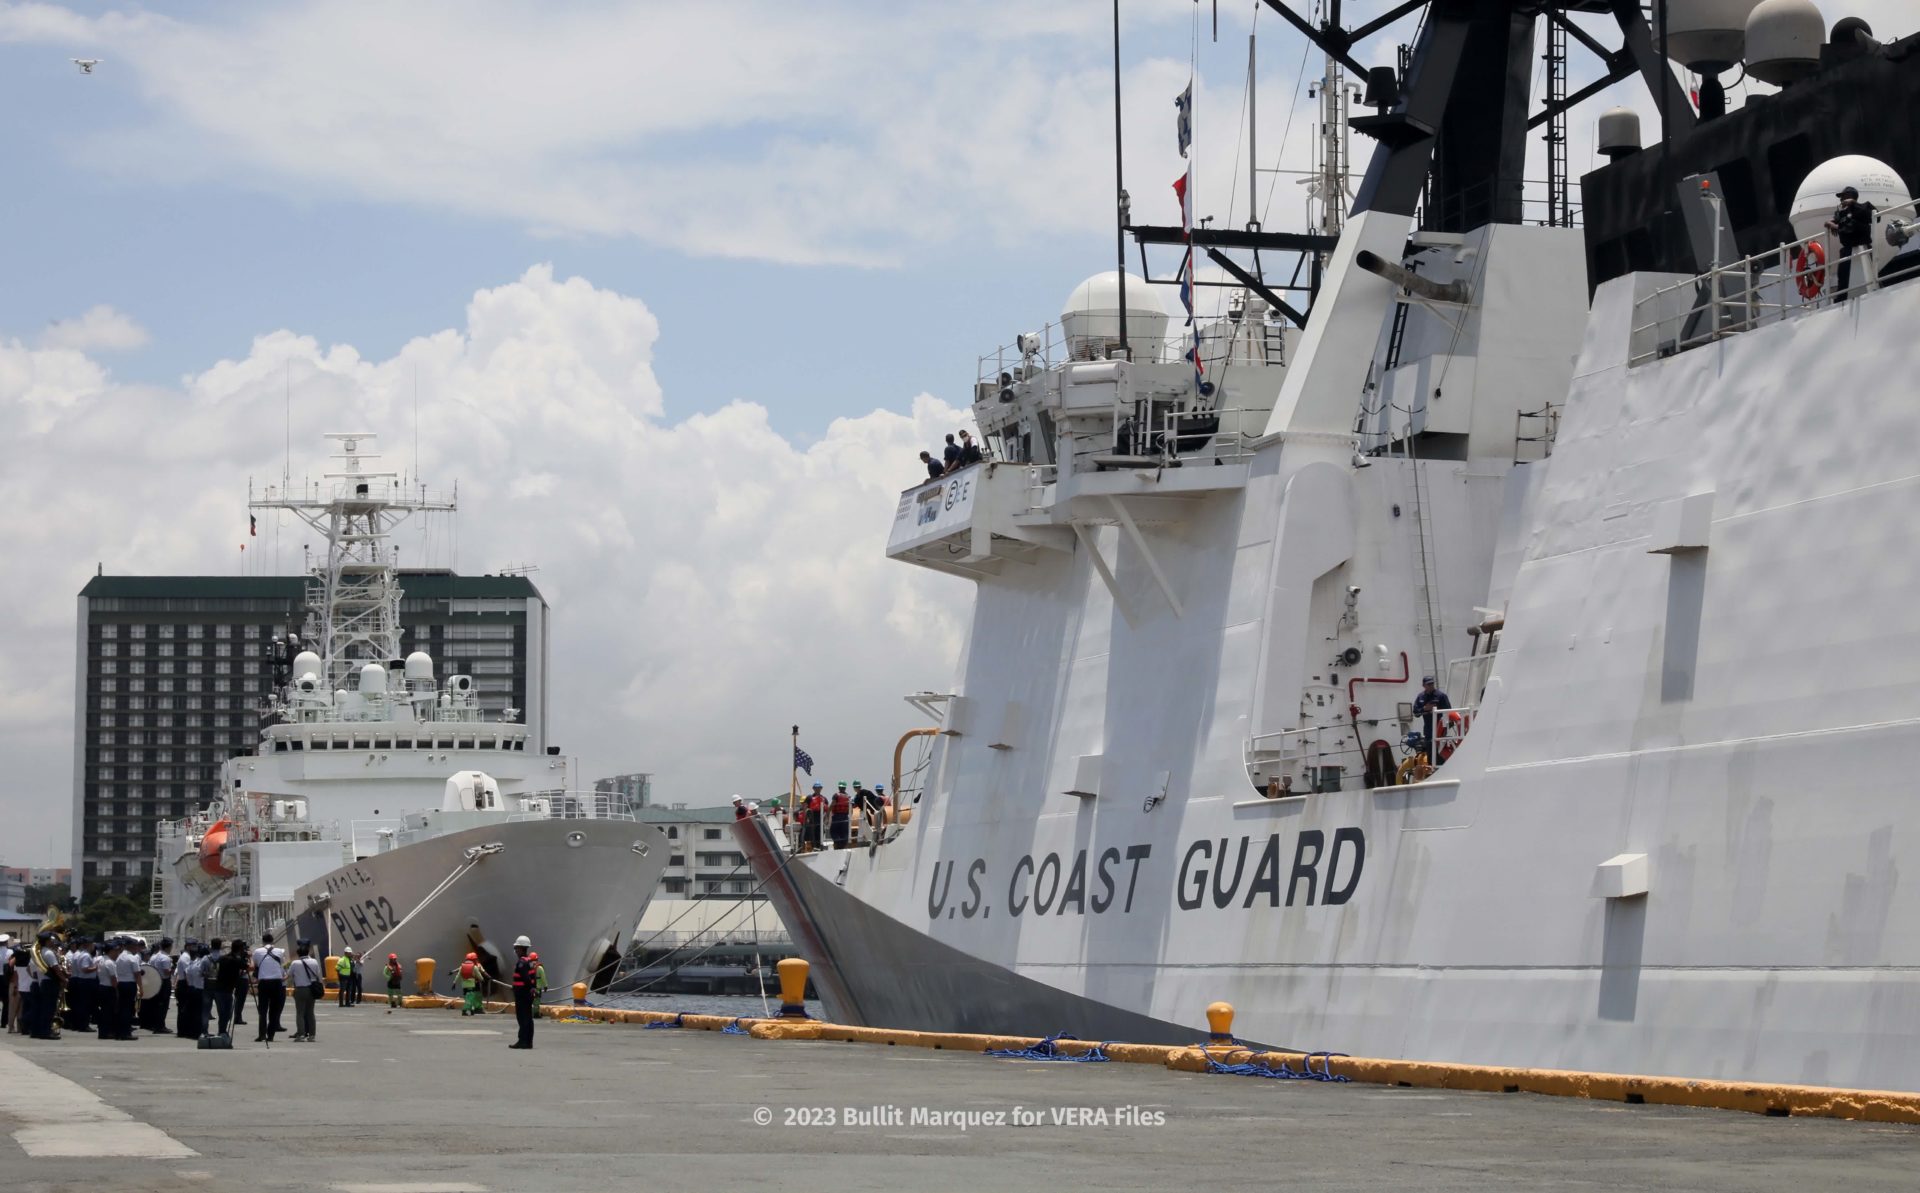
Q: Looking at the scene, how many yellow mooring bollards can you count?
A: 5